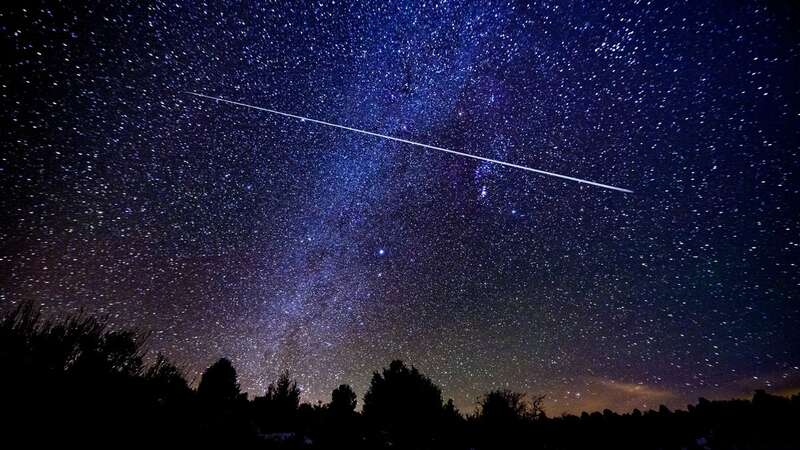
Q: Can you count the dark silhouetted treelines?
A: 1